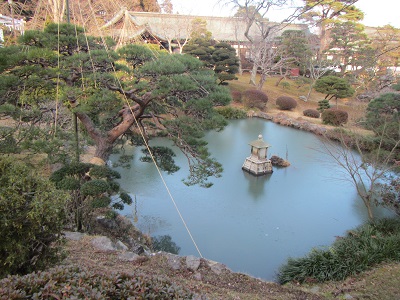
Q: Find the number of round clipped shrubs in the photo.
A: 5